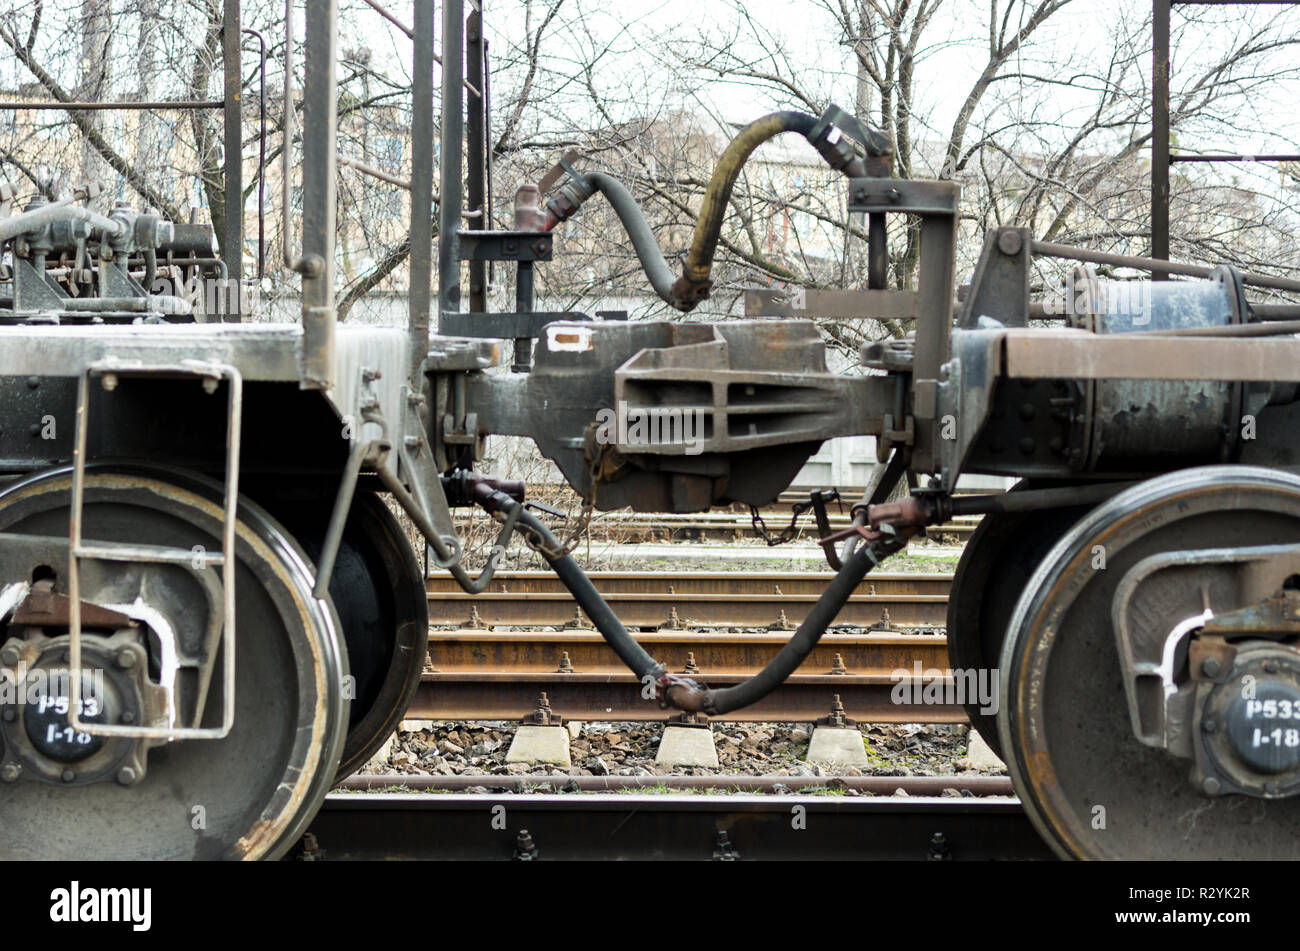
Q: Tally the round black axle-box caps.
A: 2